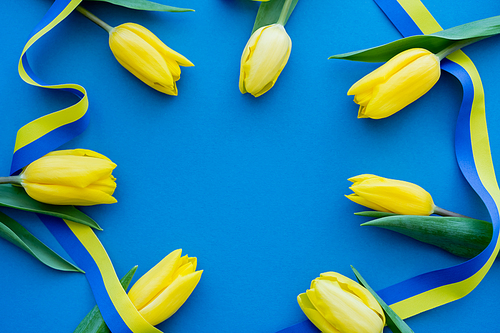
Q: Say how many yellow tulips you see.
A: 7